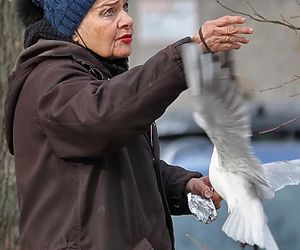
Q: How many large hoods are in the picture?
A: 1